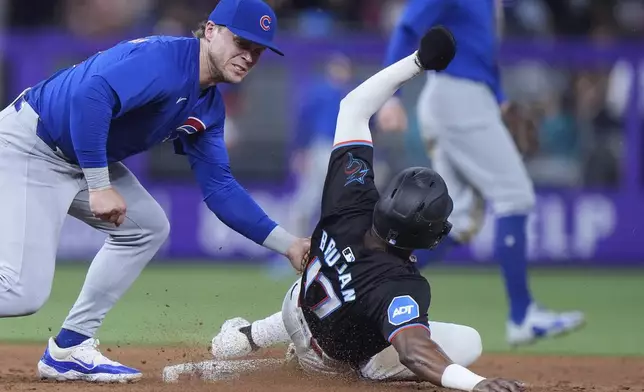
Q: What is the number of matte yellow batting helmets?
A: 0